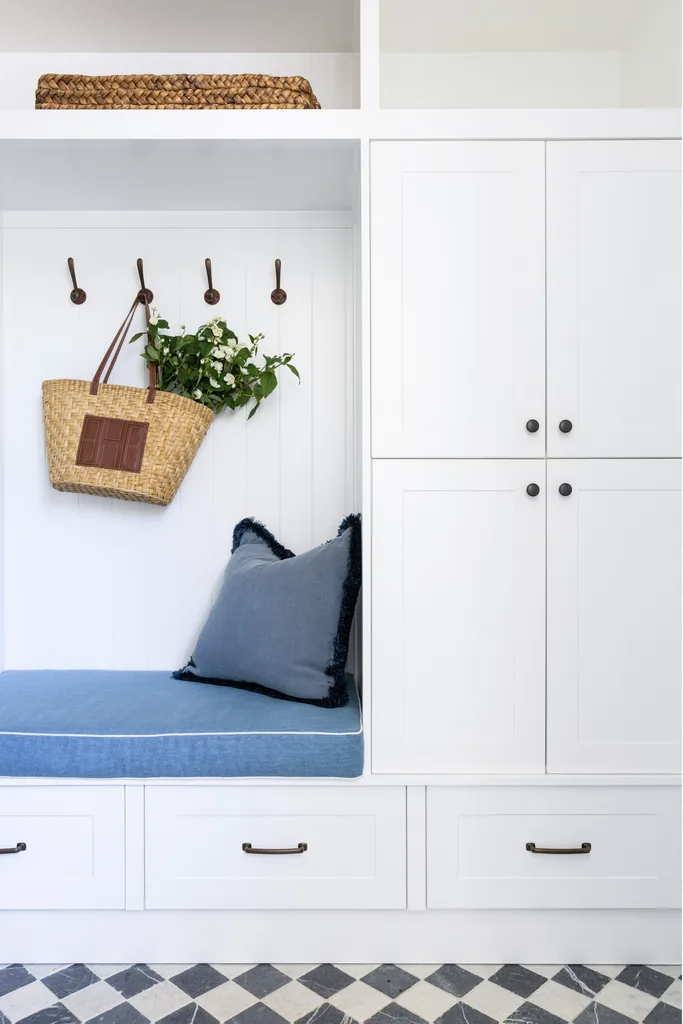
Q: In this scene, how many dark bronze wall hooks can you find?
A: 4